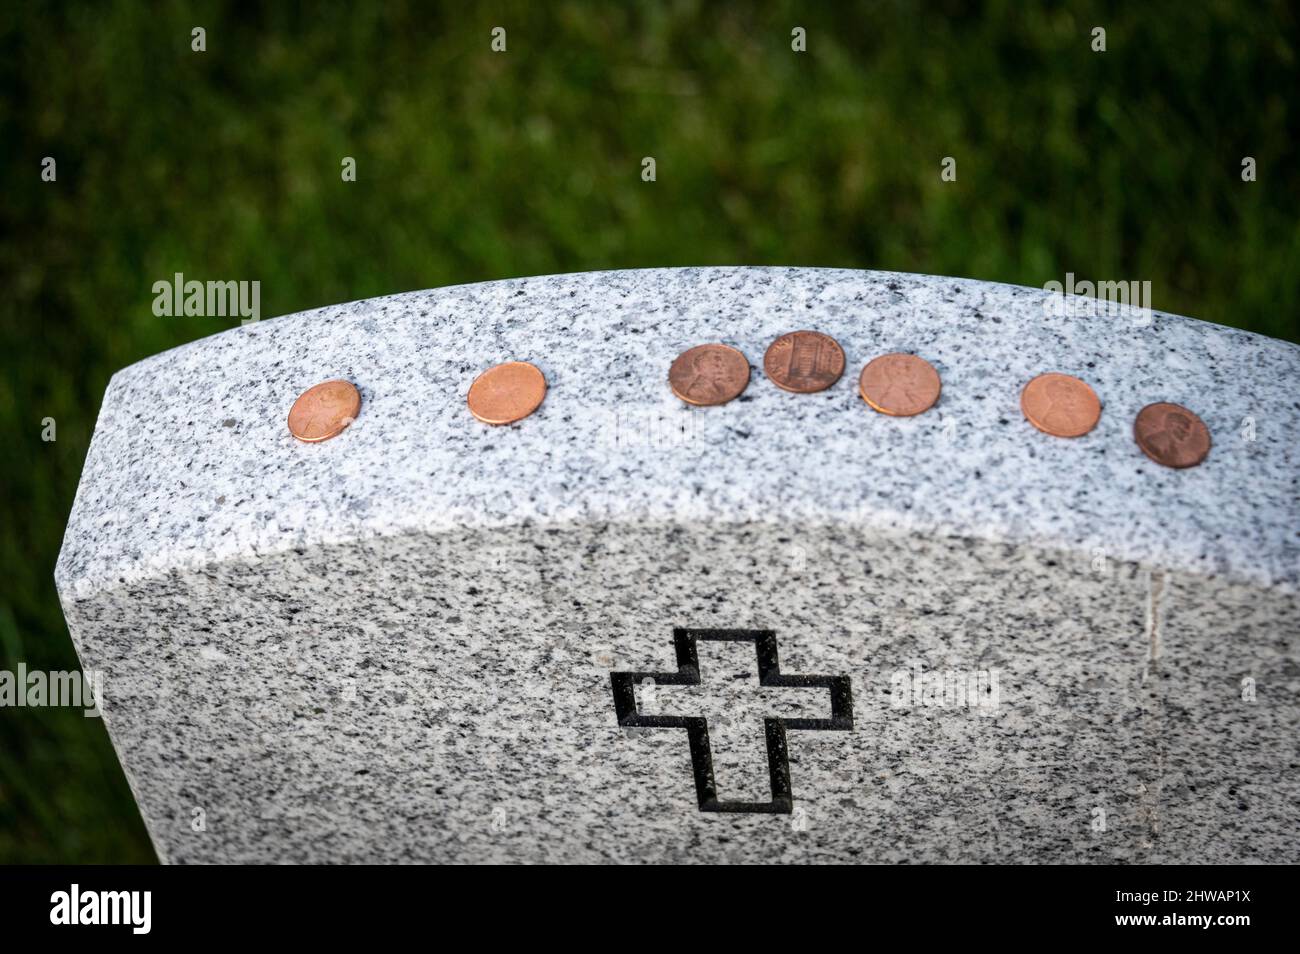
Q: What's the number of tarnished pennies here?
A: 3